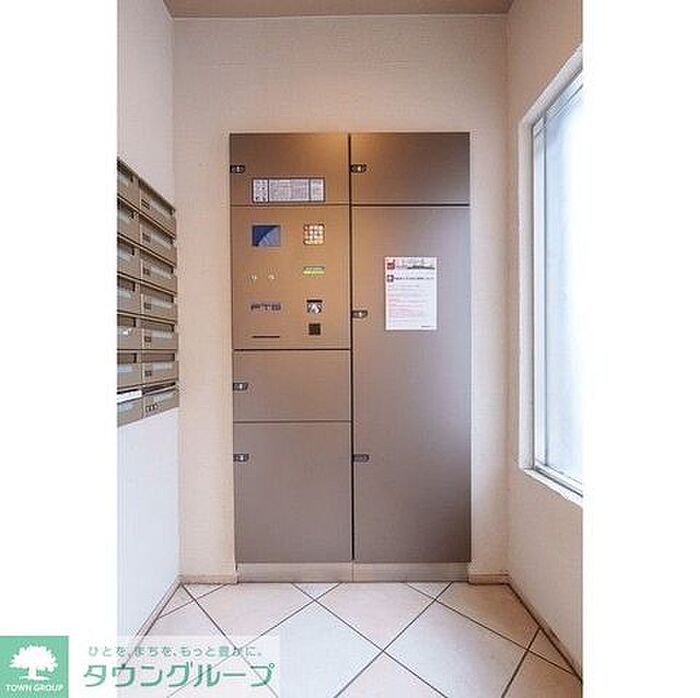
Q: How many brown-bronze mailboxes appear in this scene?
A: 14